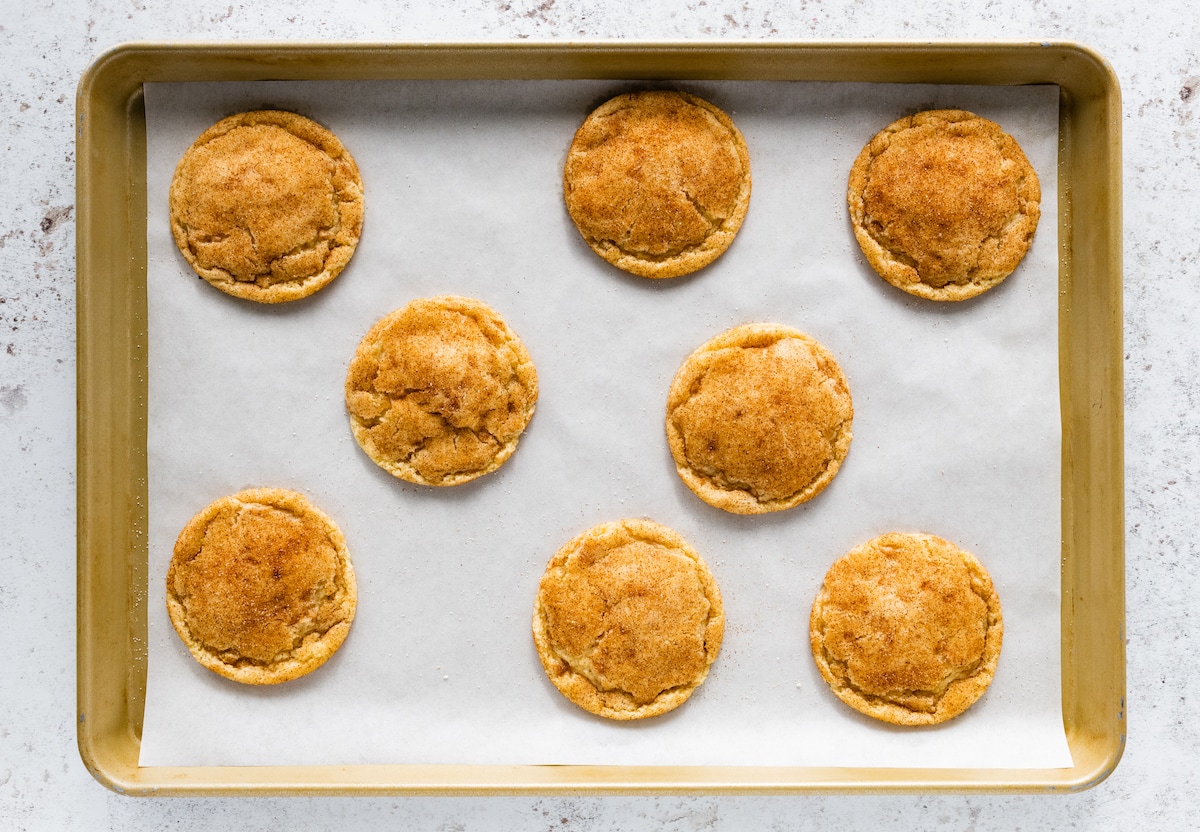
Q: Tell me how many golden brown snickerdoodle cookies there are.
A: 8